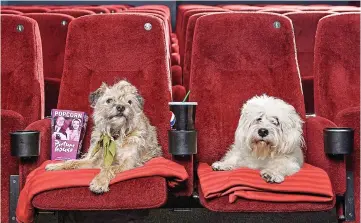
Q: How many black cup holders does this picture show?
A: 3